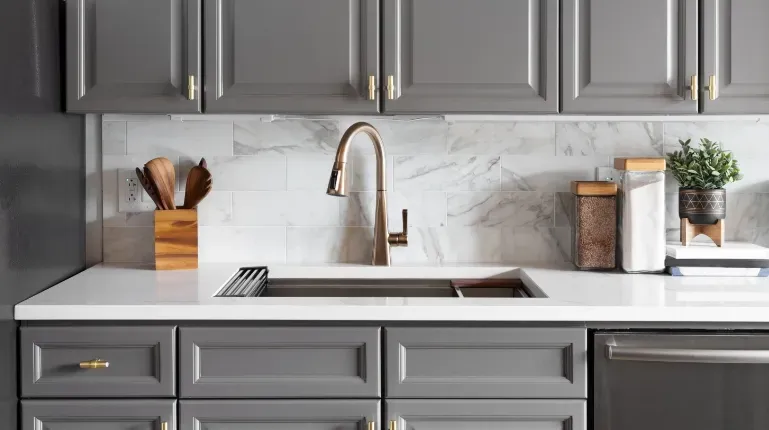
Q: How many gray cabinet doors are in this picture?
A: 8